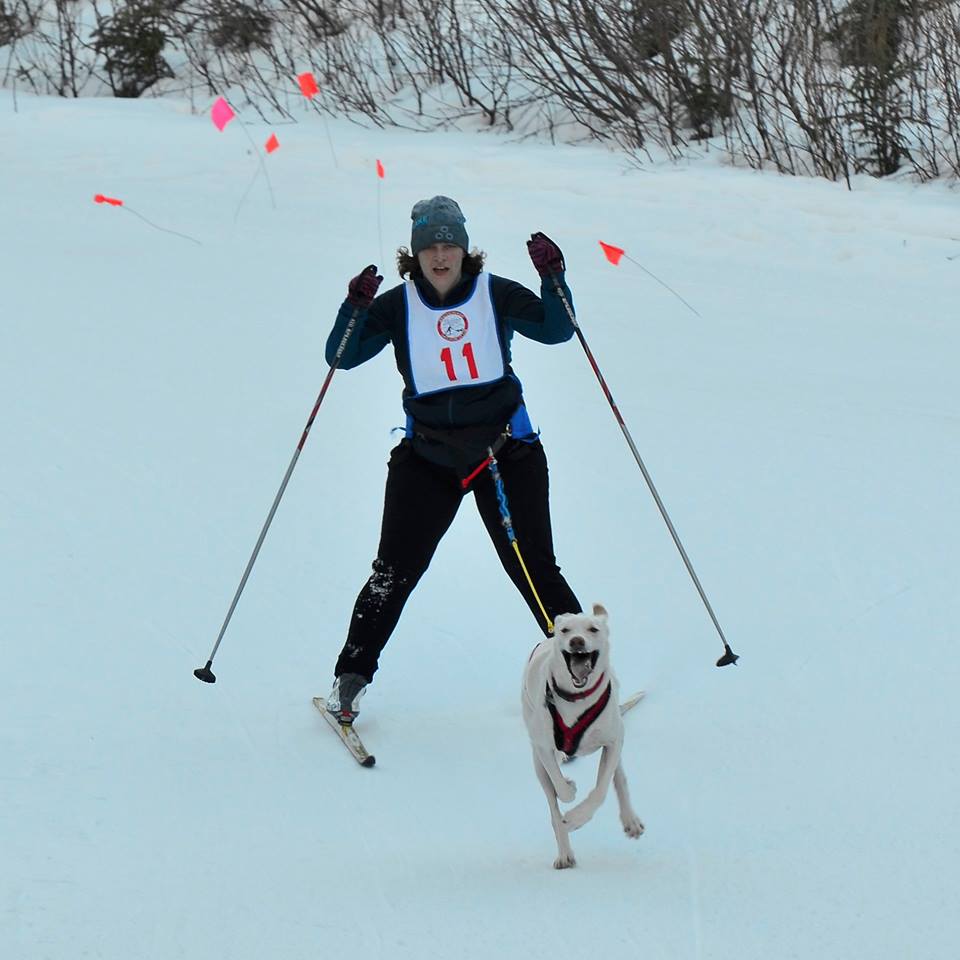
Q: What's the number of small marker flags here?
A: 6